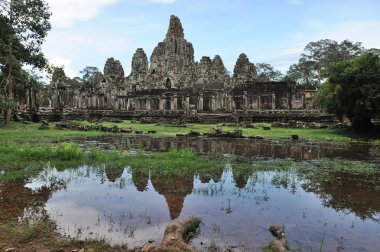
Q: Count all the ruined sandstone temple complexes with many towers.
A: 1